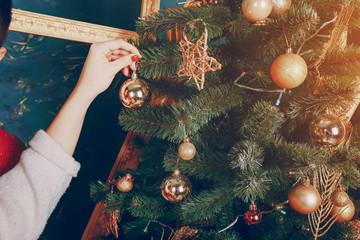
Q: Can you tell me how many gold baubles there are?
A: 11